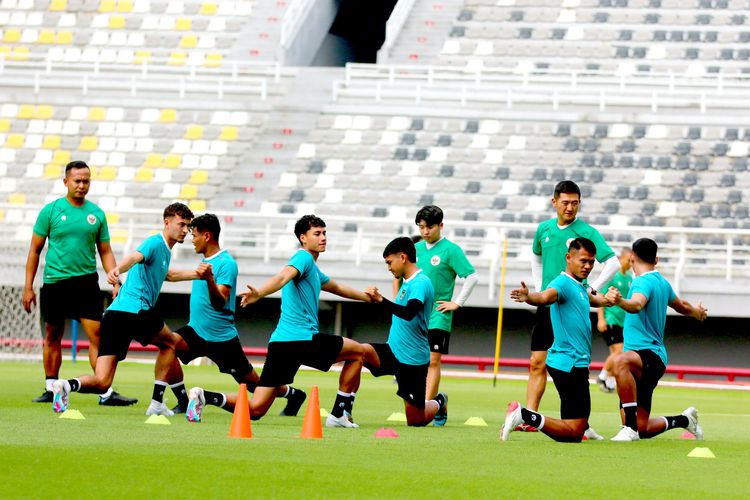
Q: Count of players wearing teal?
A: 6